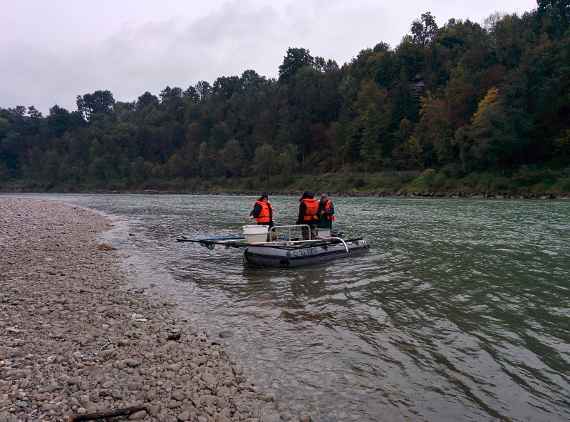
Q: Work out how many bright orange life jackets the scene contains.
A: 3